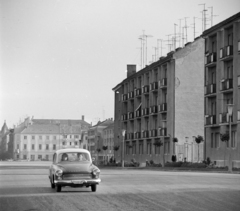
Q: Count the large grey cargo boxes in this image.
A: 0